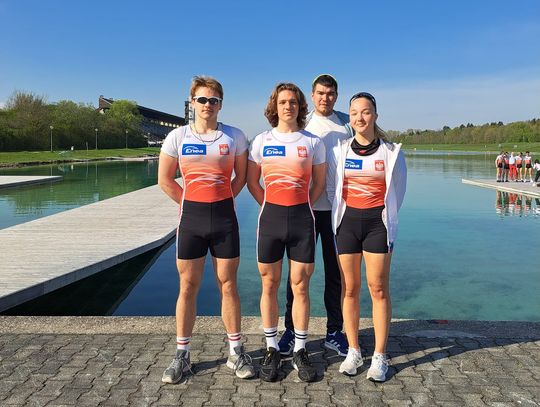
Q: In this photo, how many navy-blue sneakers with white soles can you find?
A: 2